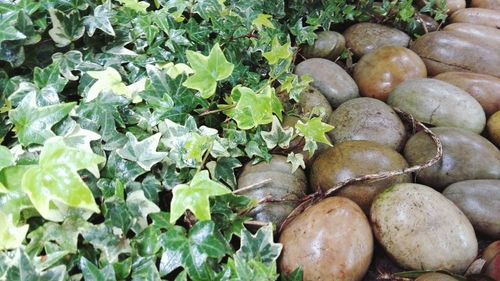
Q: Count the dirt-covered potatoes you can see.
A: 0